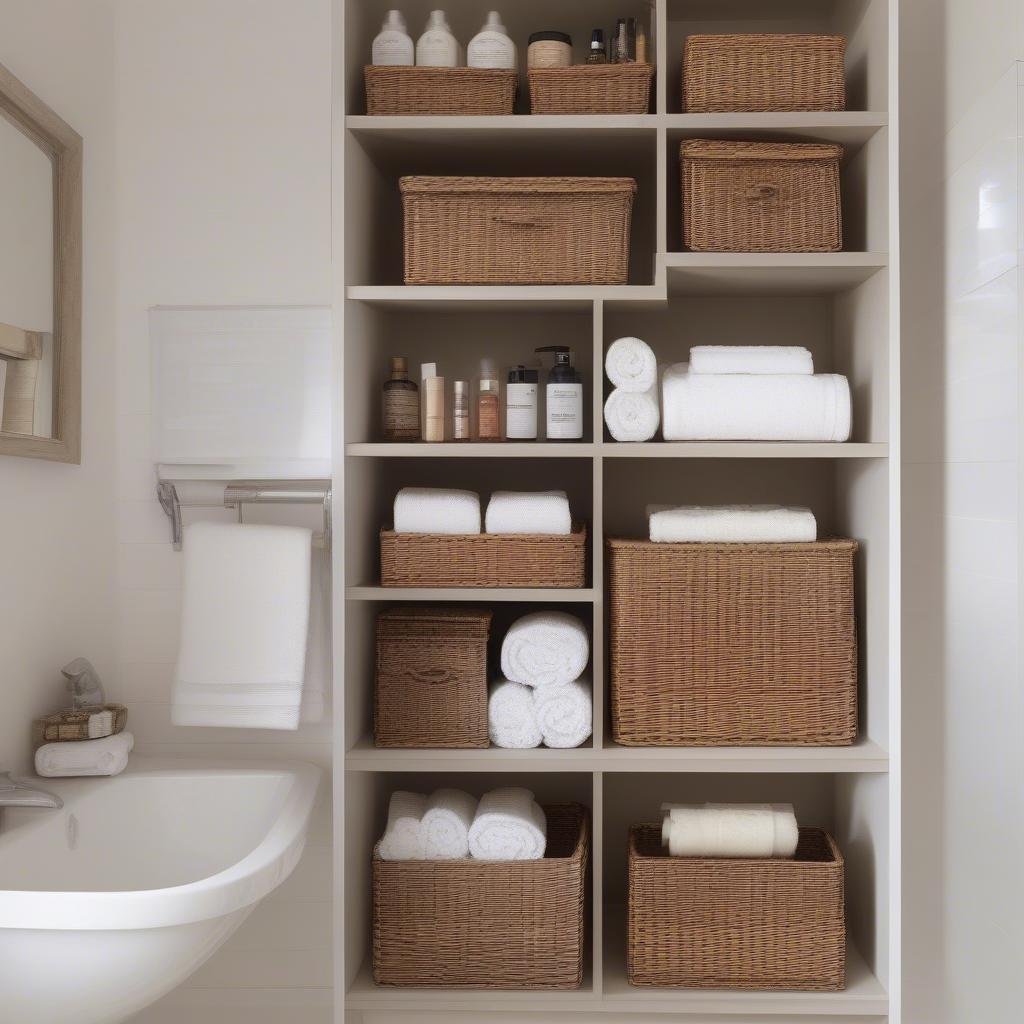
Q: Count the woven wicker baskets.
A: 10